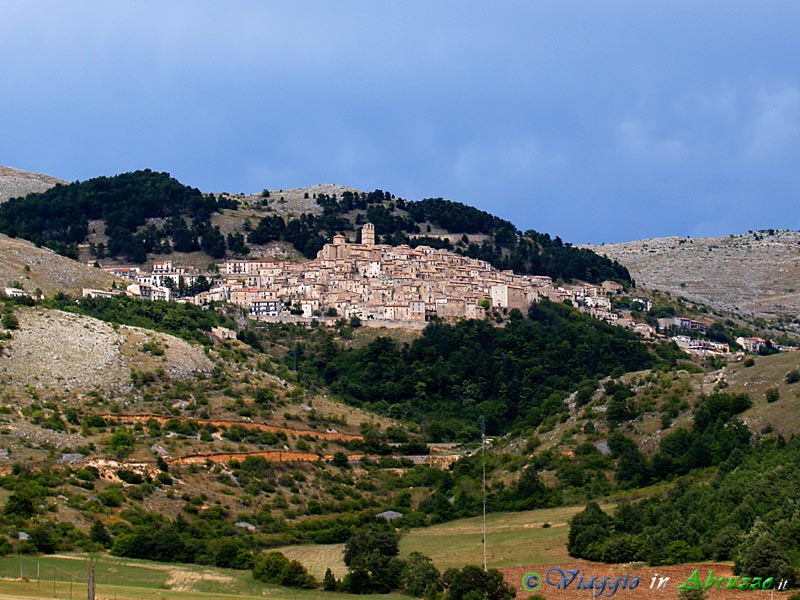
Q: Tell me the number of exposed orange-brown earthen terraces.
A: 2